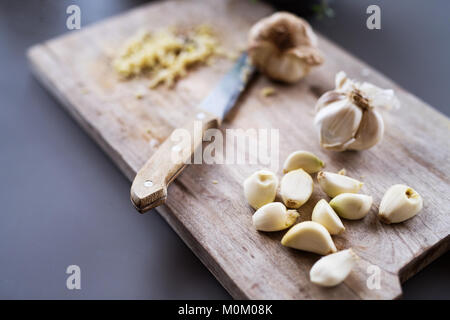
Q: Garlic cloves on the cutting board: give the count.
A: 10